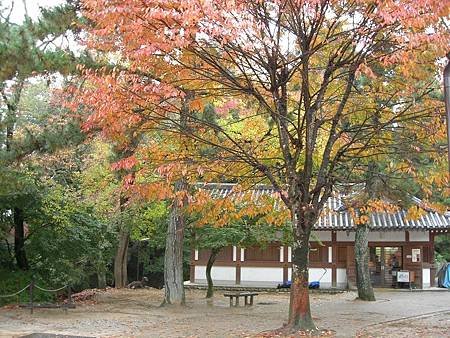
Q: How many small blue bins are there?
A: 2